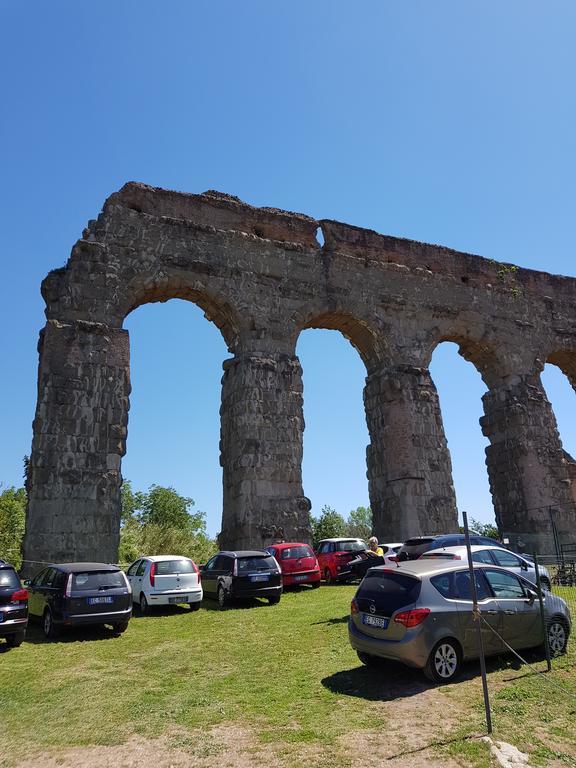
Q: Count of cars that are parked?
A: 10